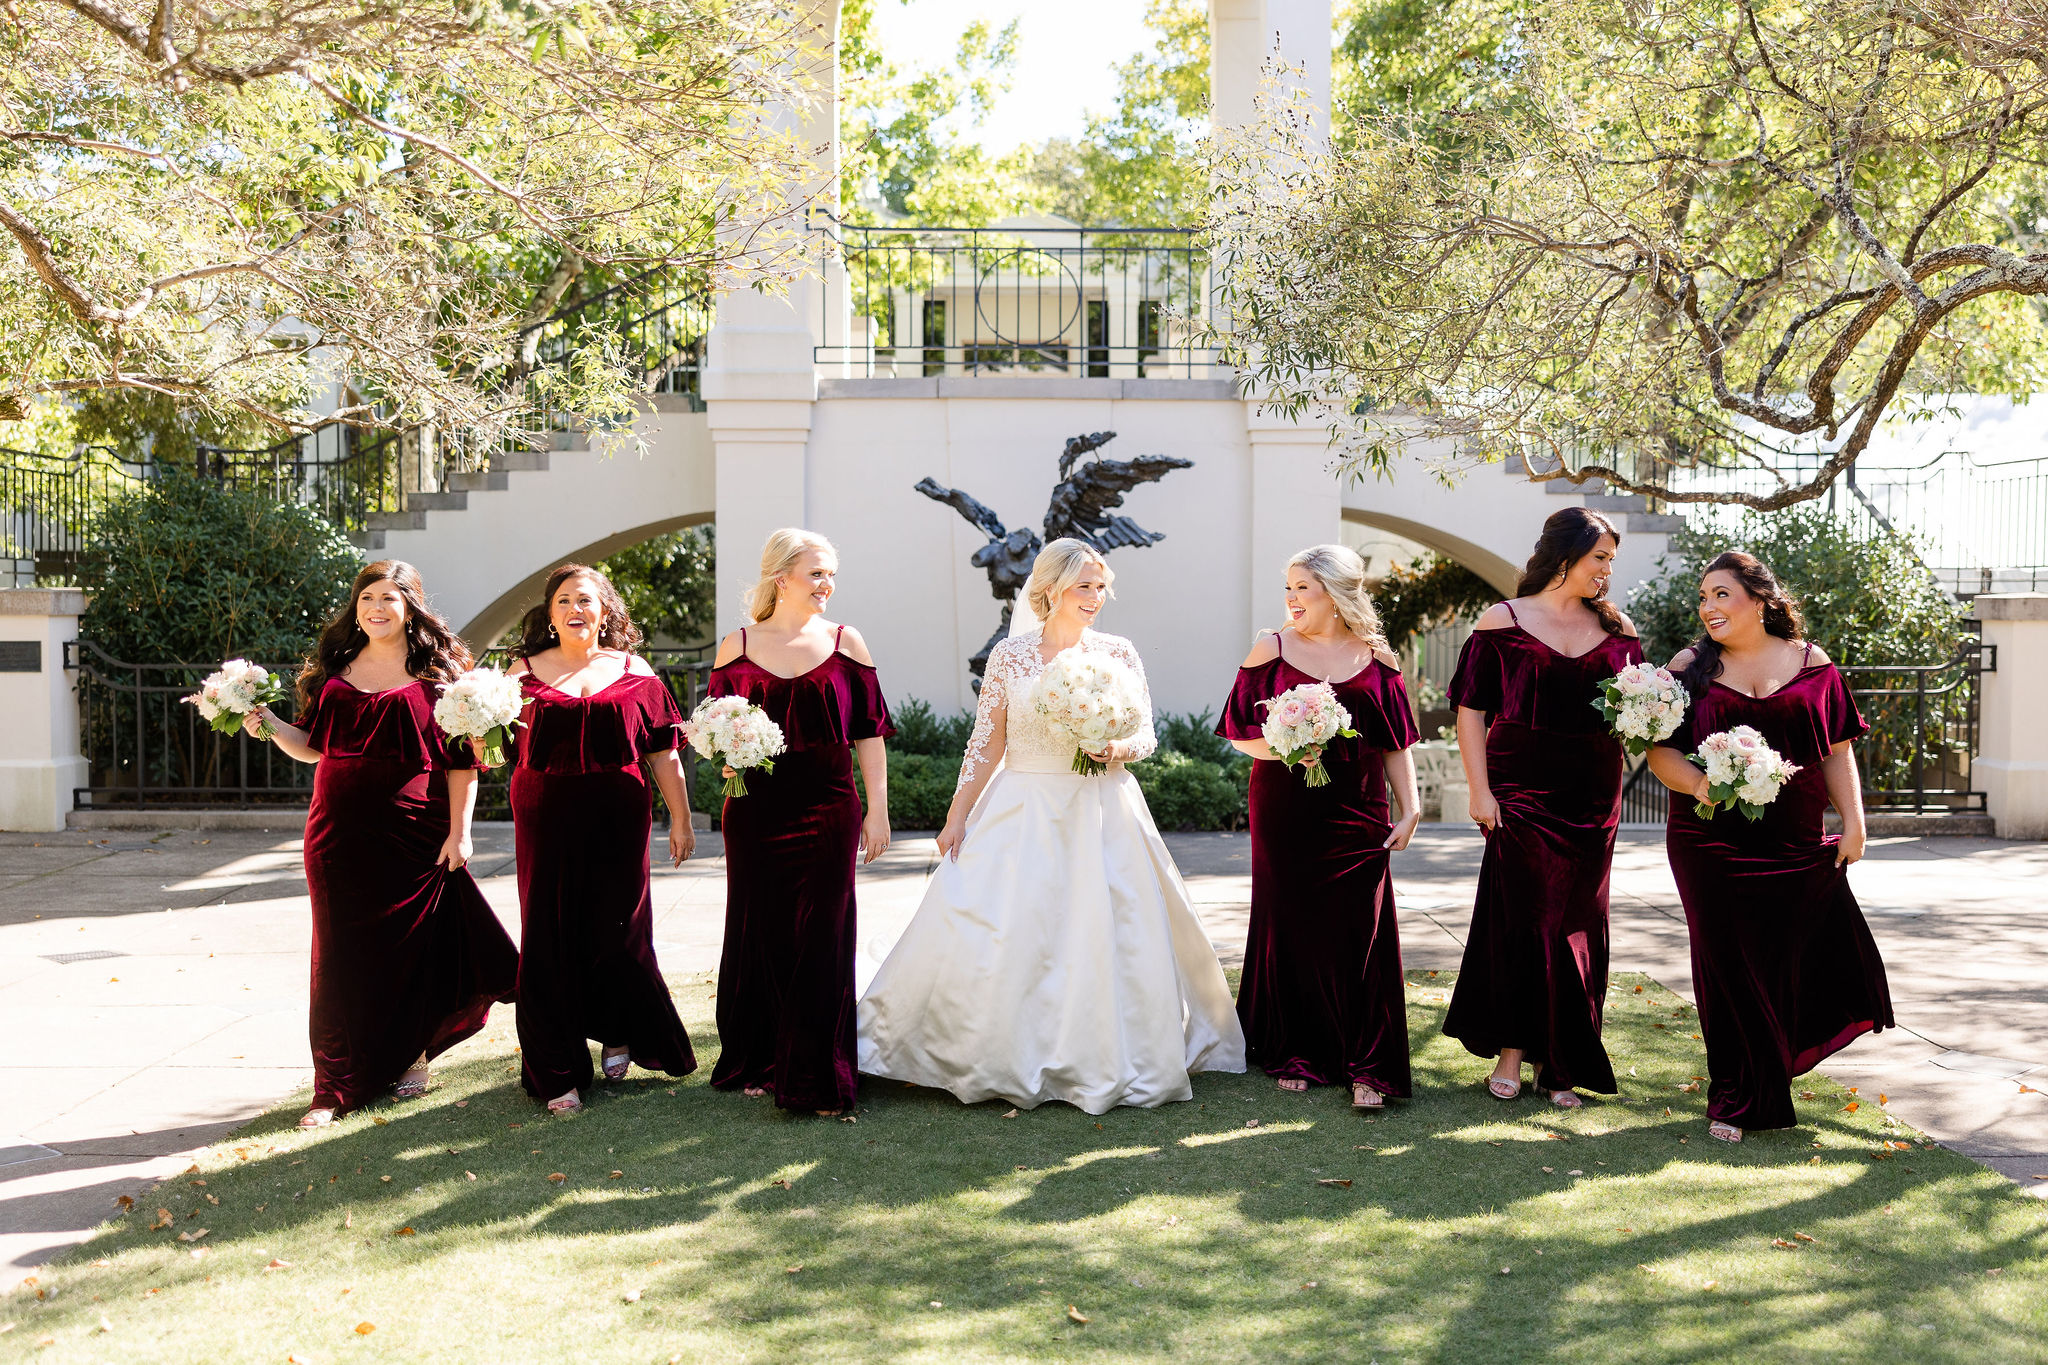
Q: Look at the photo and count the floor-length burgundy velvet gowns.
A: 6